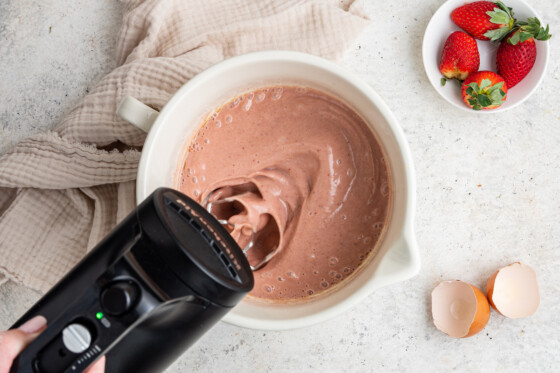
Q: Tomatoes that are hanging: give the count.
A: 0